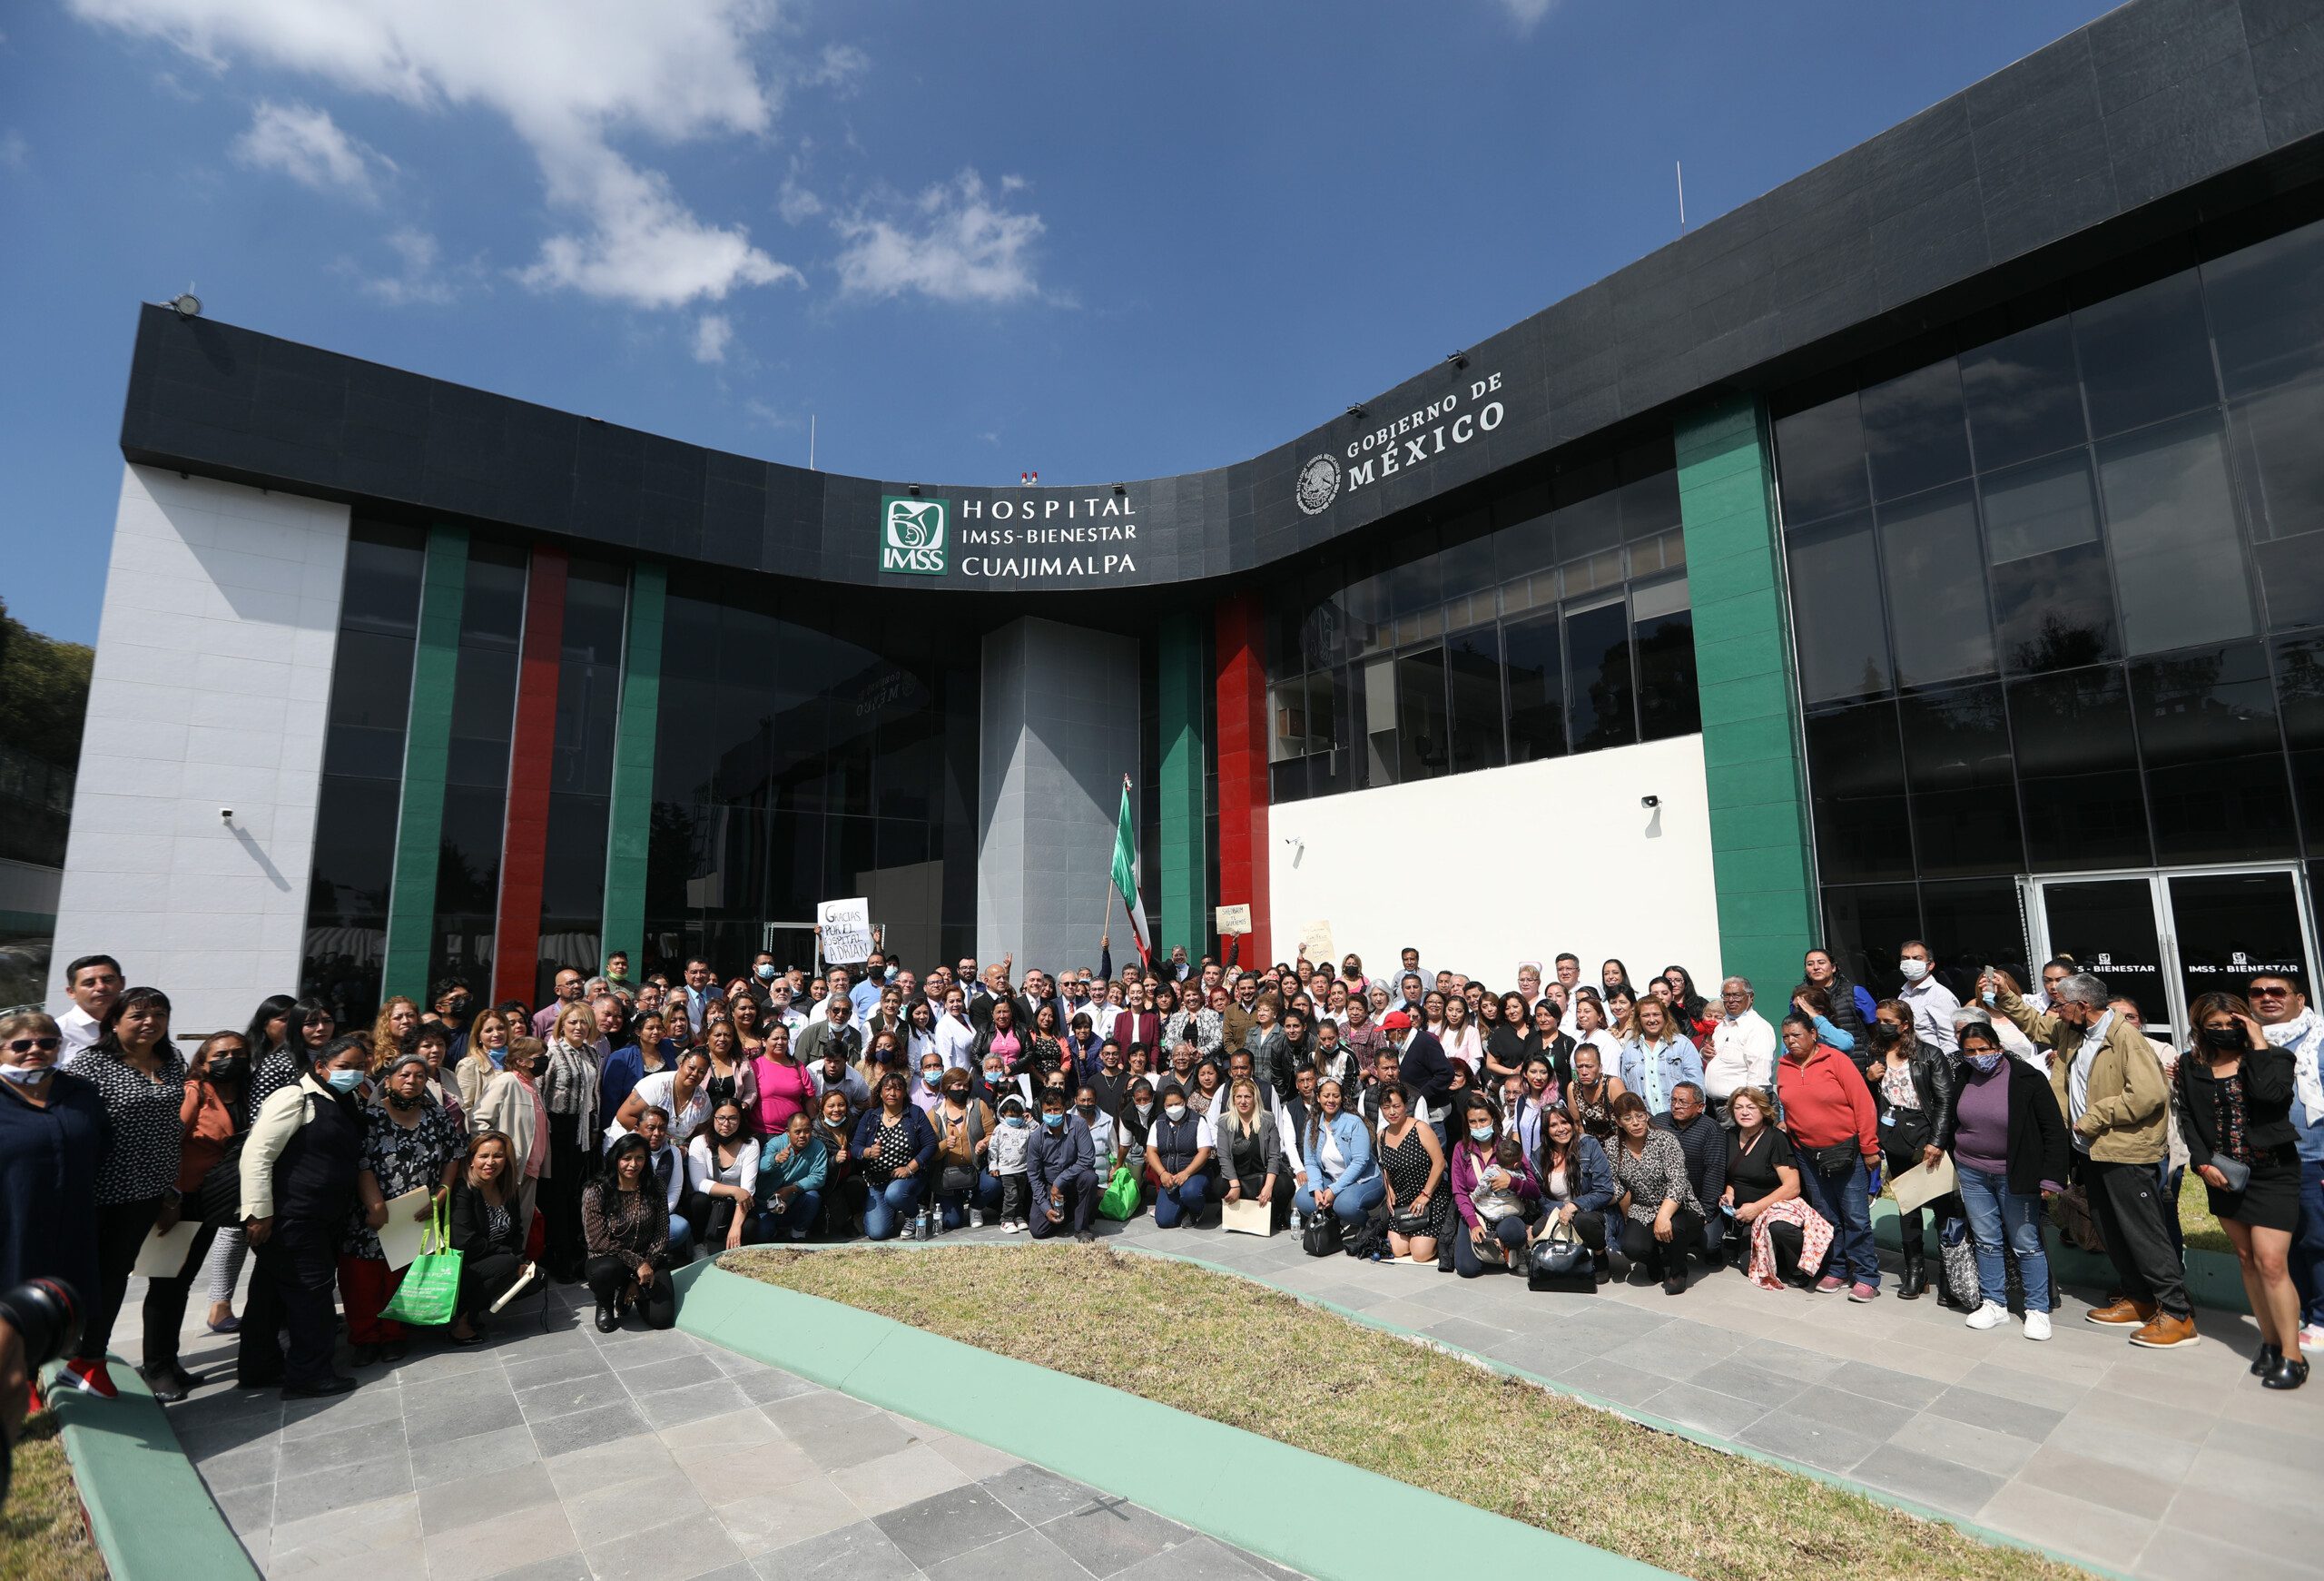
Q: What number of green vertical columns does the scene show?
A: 4